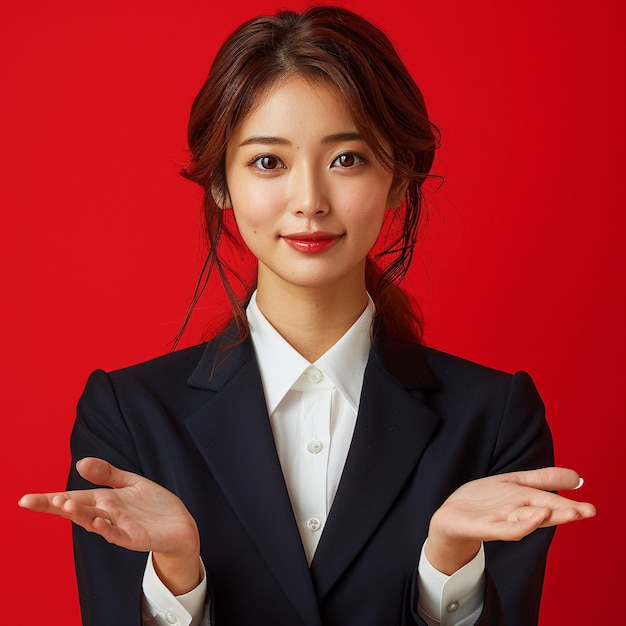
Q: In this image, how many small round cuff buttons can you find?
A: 2